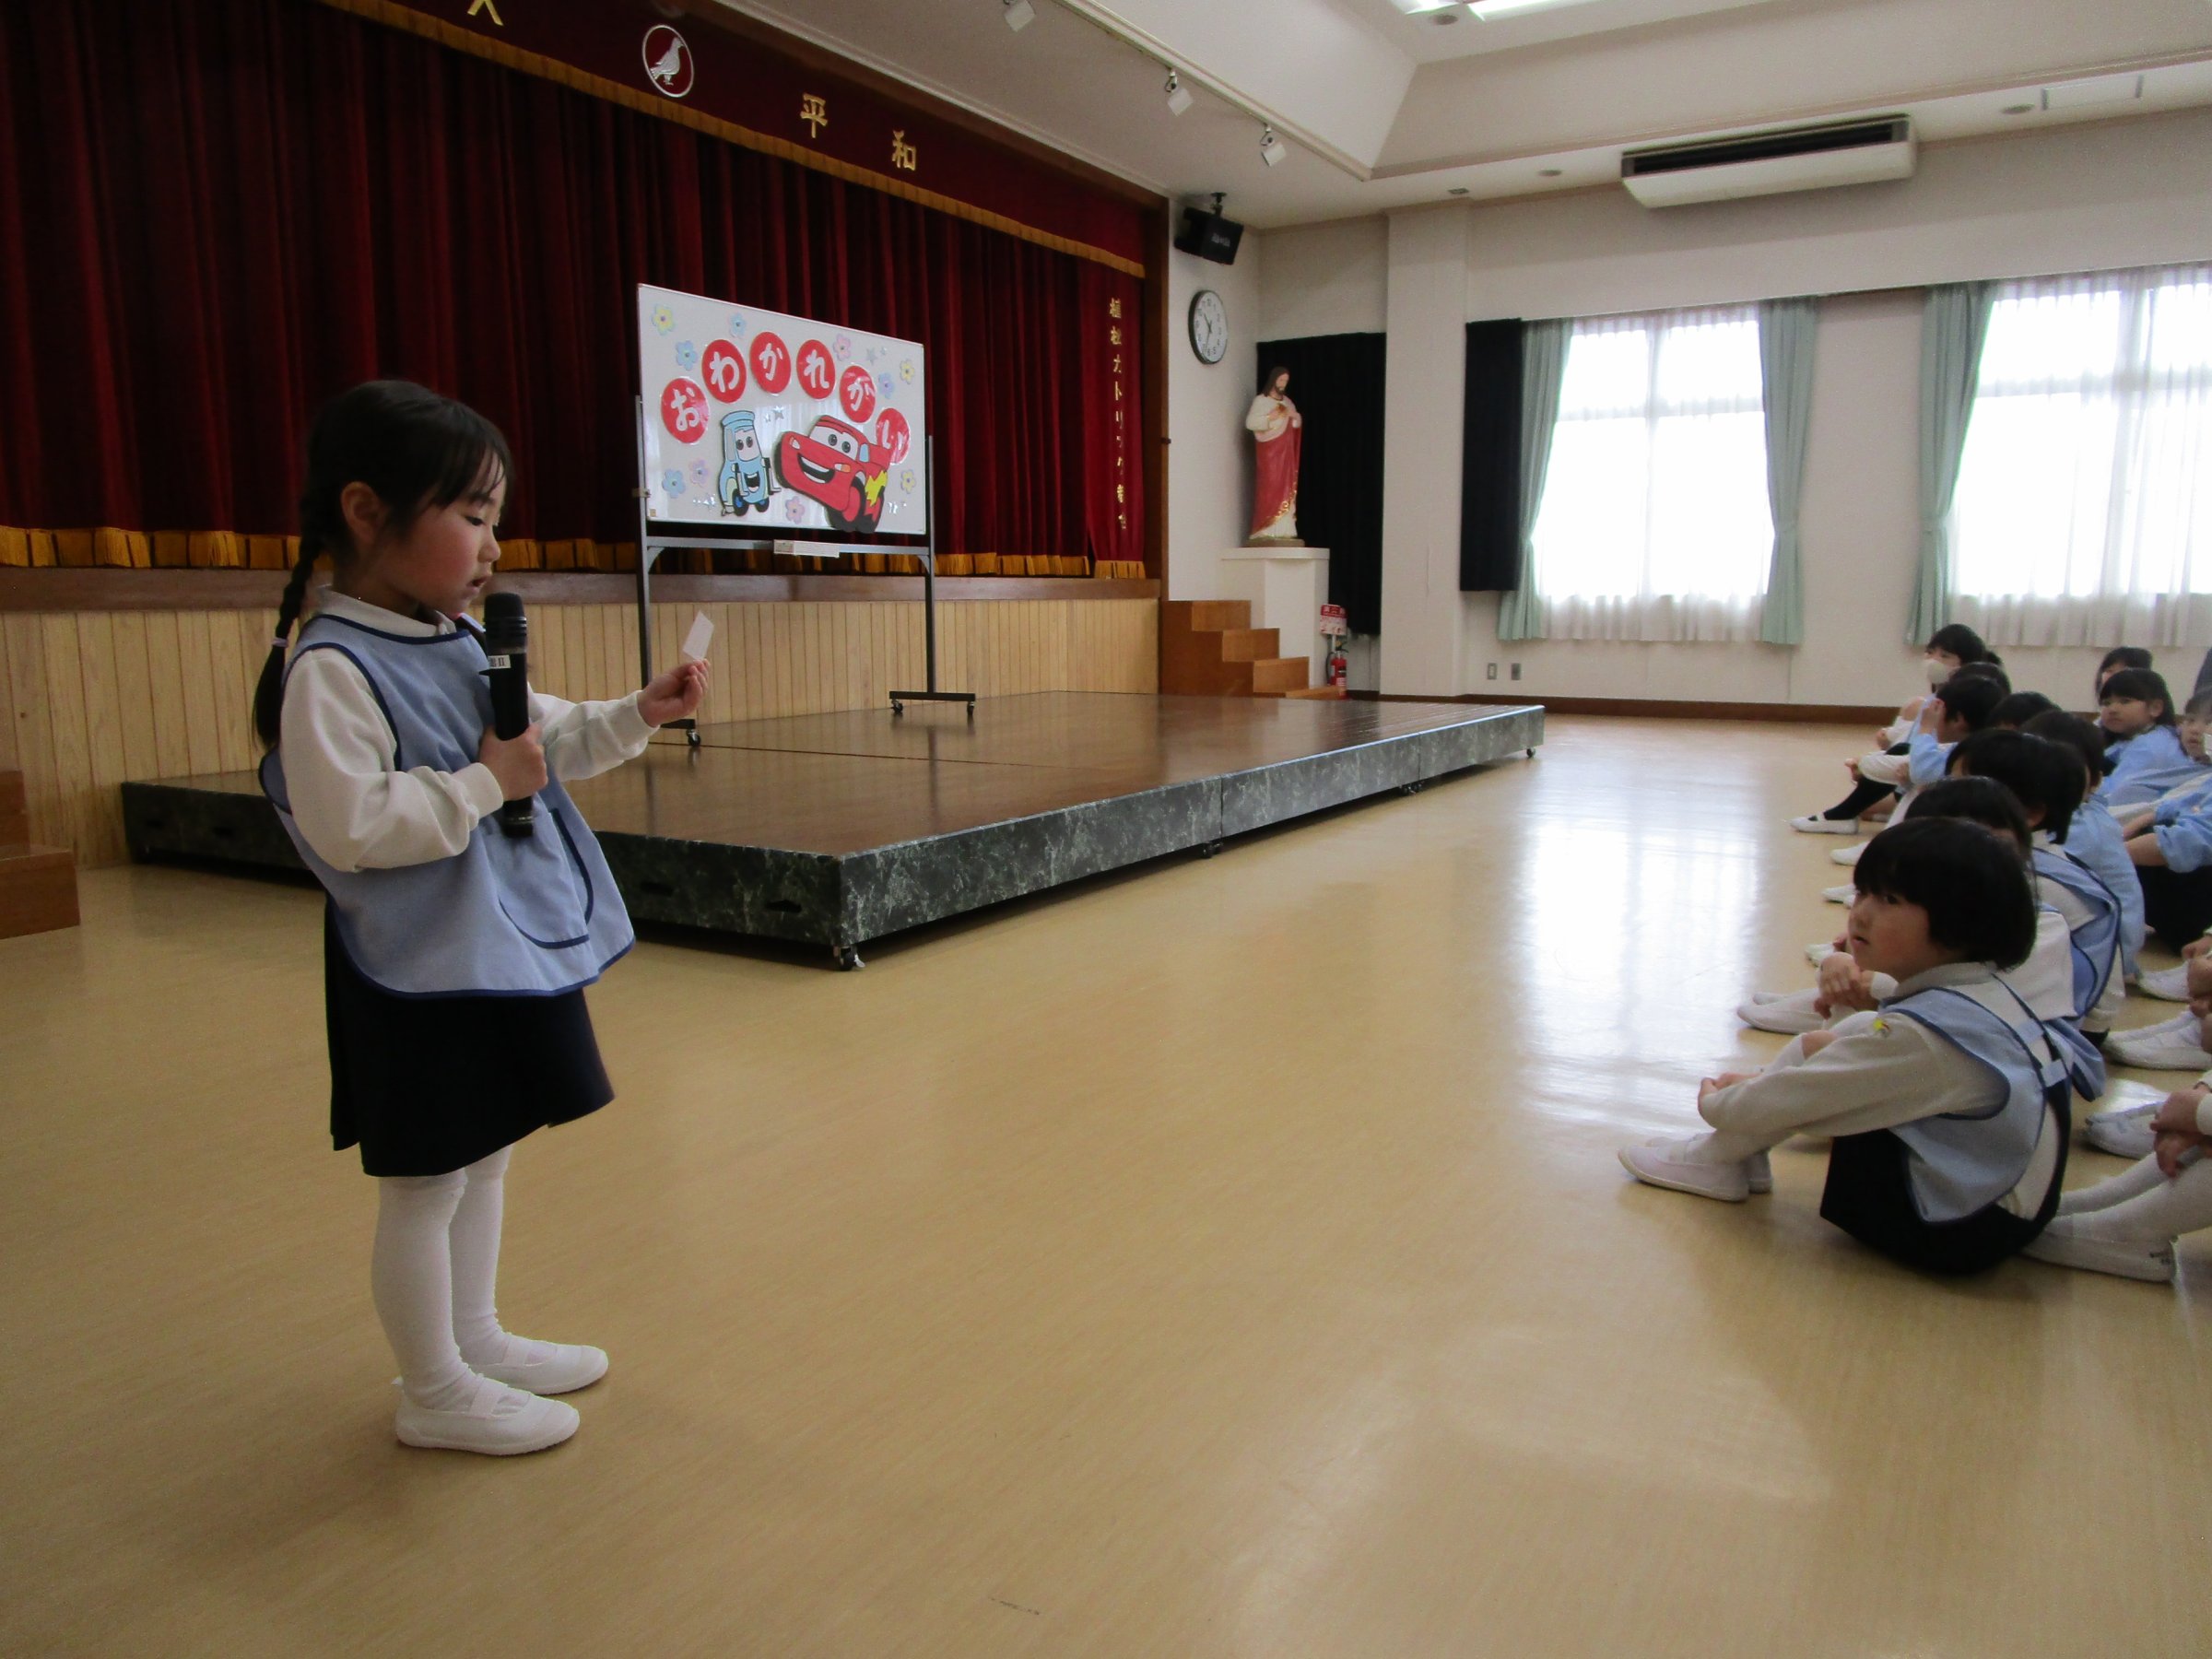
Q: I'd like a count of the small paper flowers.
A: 10